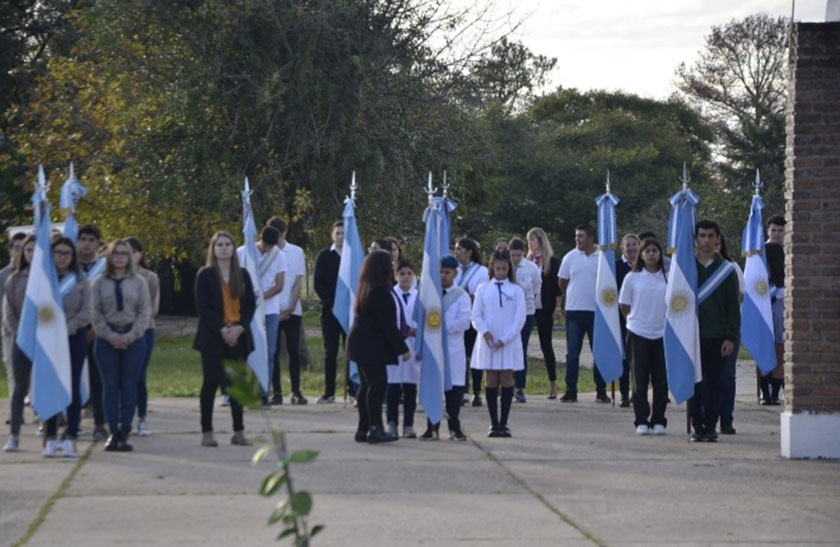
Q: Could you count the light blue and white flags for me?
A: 9